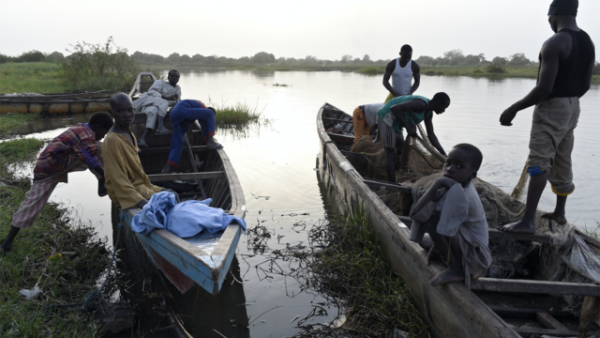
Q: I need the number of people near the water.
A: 9